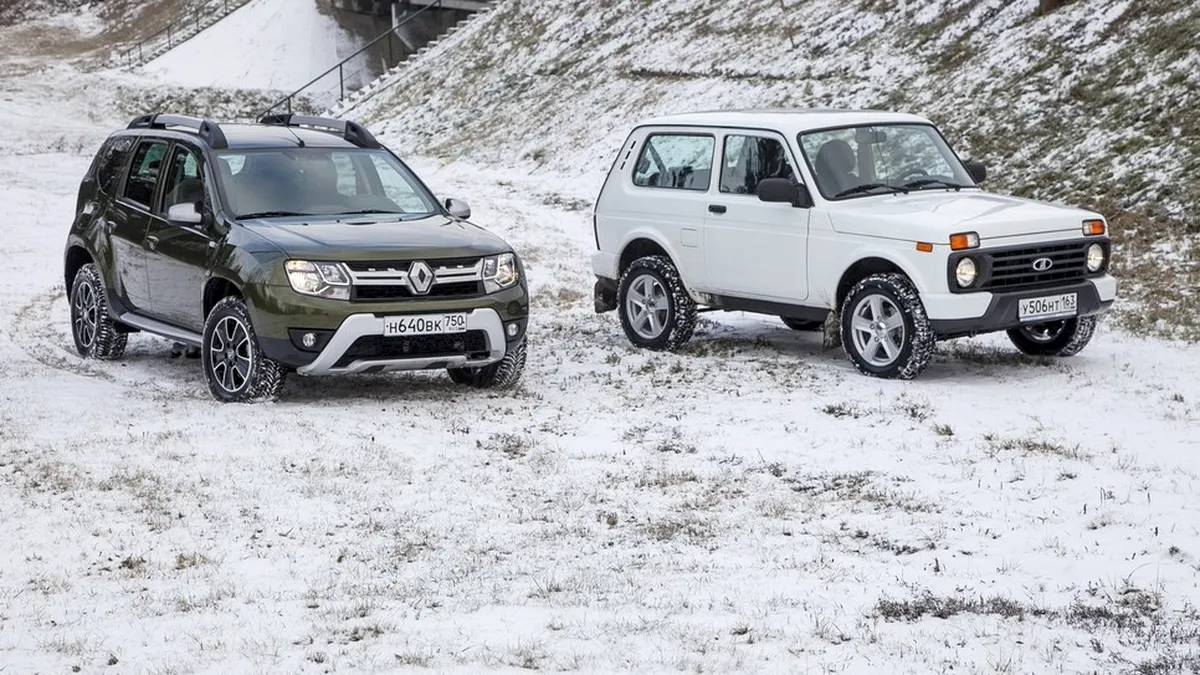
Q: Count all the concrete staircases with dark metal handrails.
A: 2